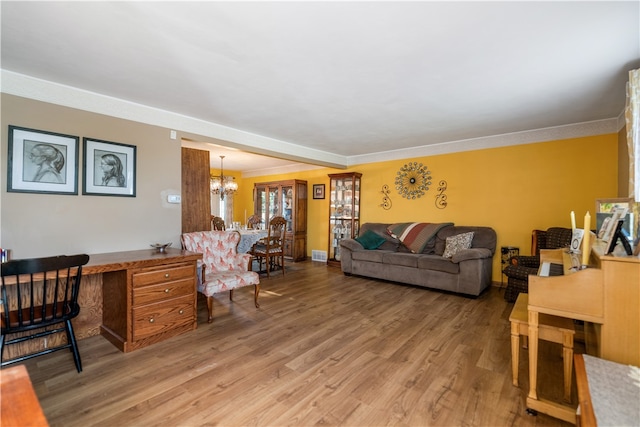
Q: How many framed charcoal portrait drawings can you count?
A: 2